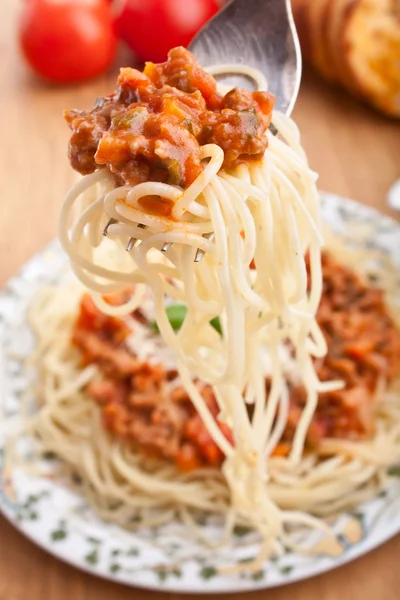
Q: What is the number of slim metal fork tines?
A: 4